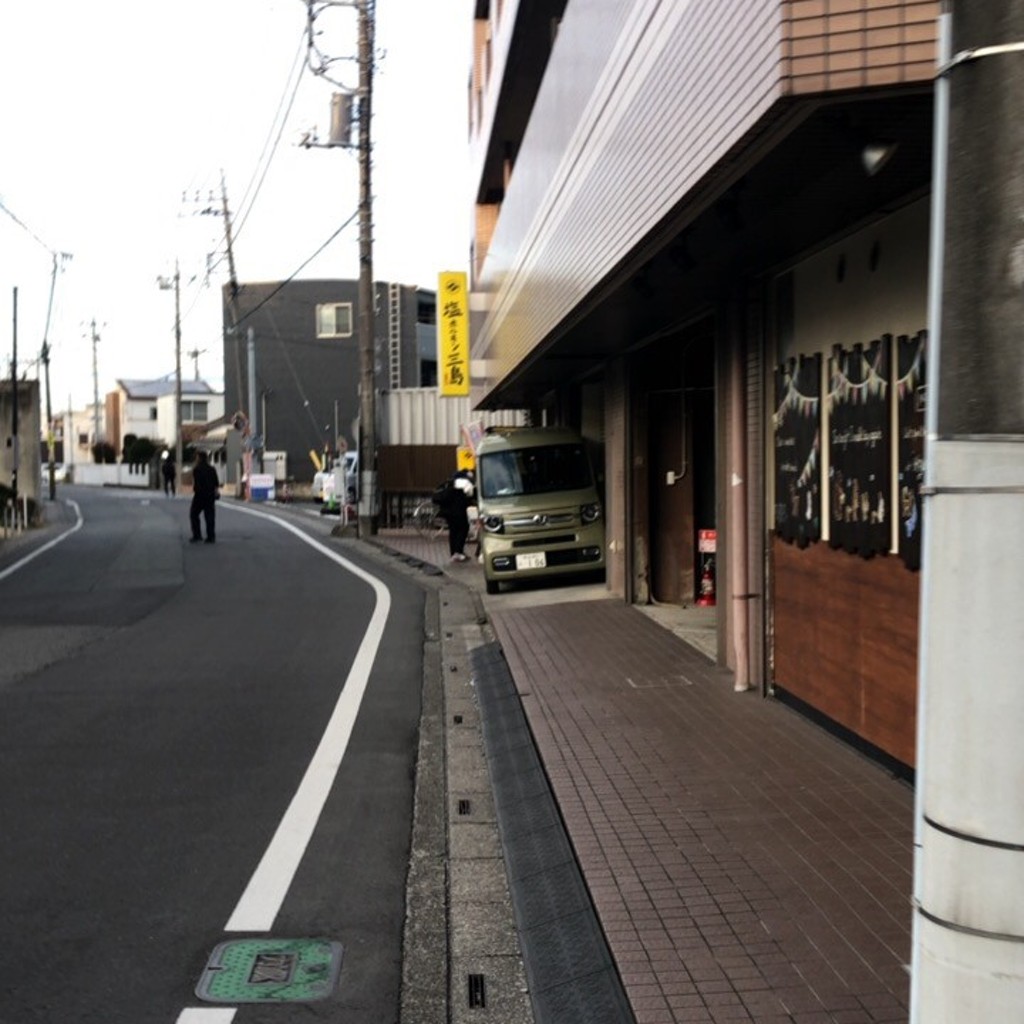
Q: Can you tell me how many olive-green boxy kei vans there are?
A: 1